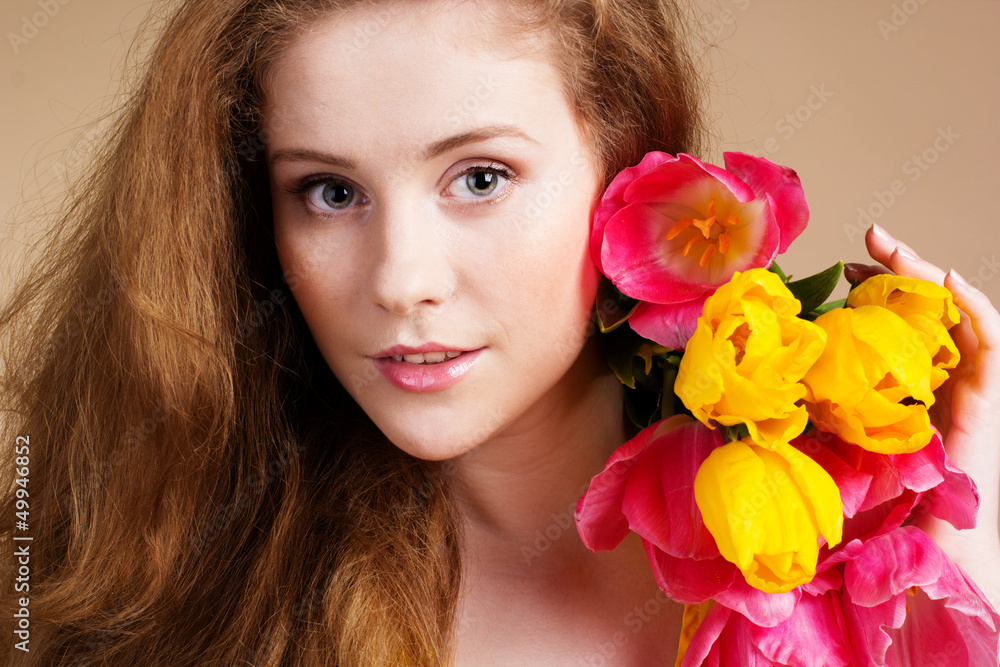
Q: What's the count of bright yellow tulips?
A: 4